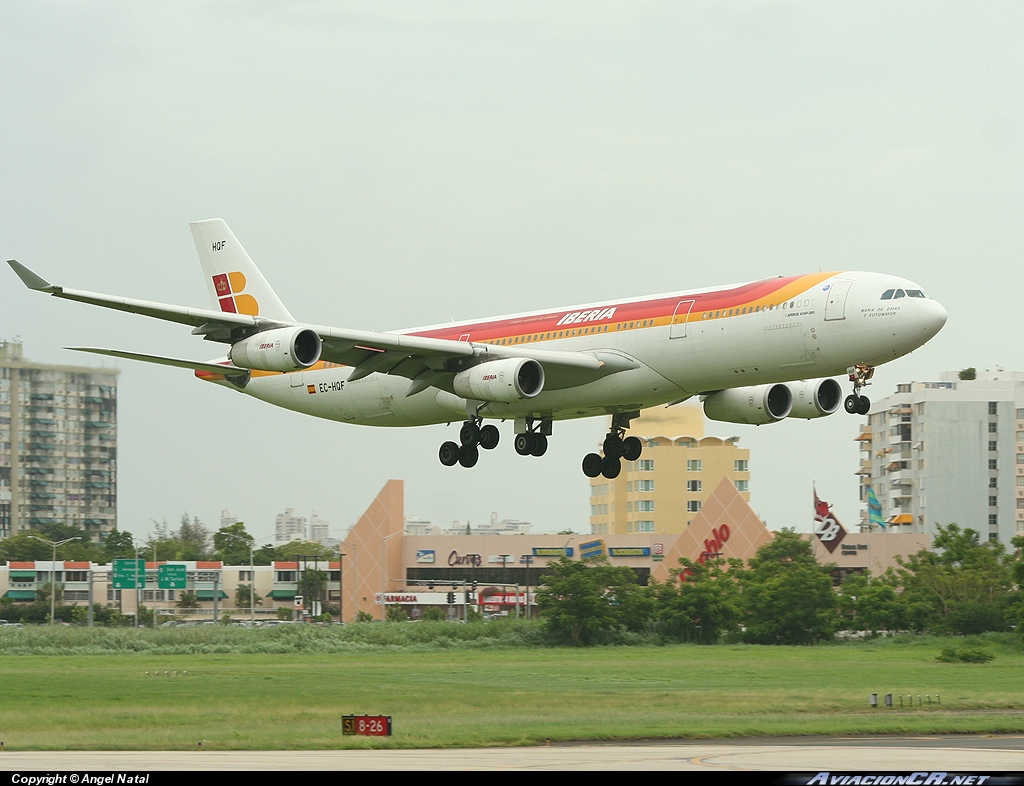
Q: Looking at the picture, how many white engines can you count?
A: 4